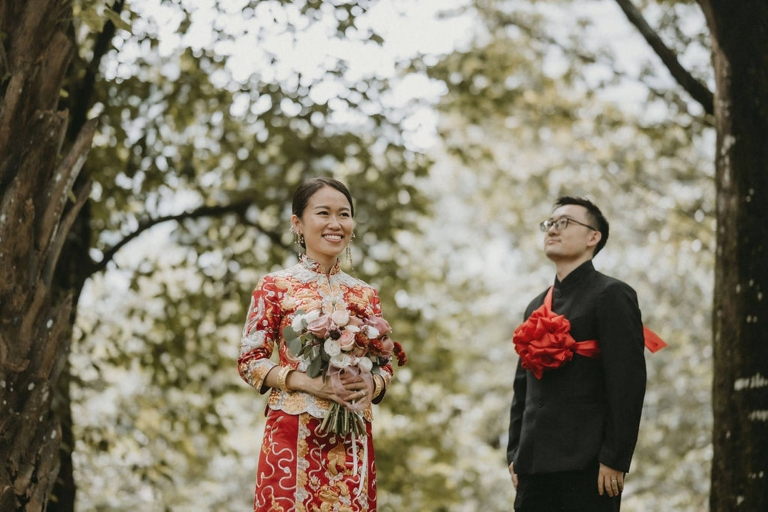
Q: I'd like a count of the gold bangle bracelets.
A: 2